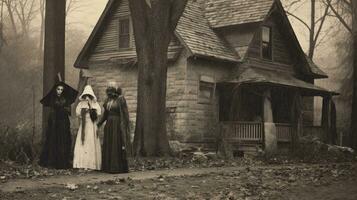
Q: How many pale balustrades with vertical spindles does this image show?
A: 2